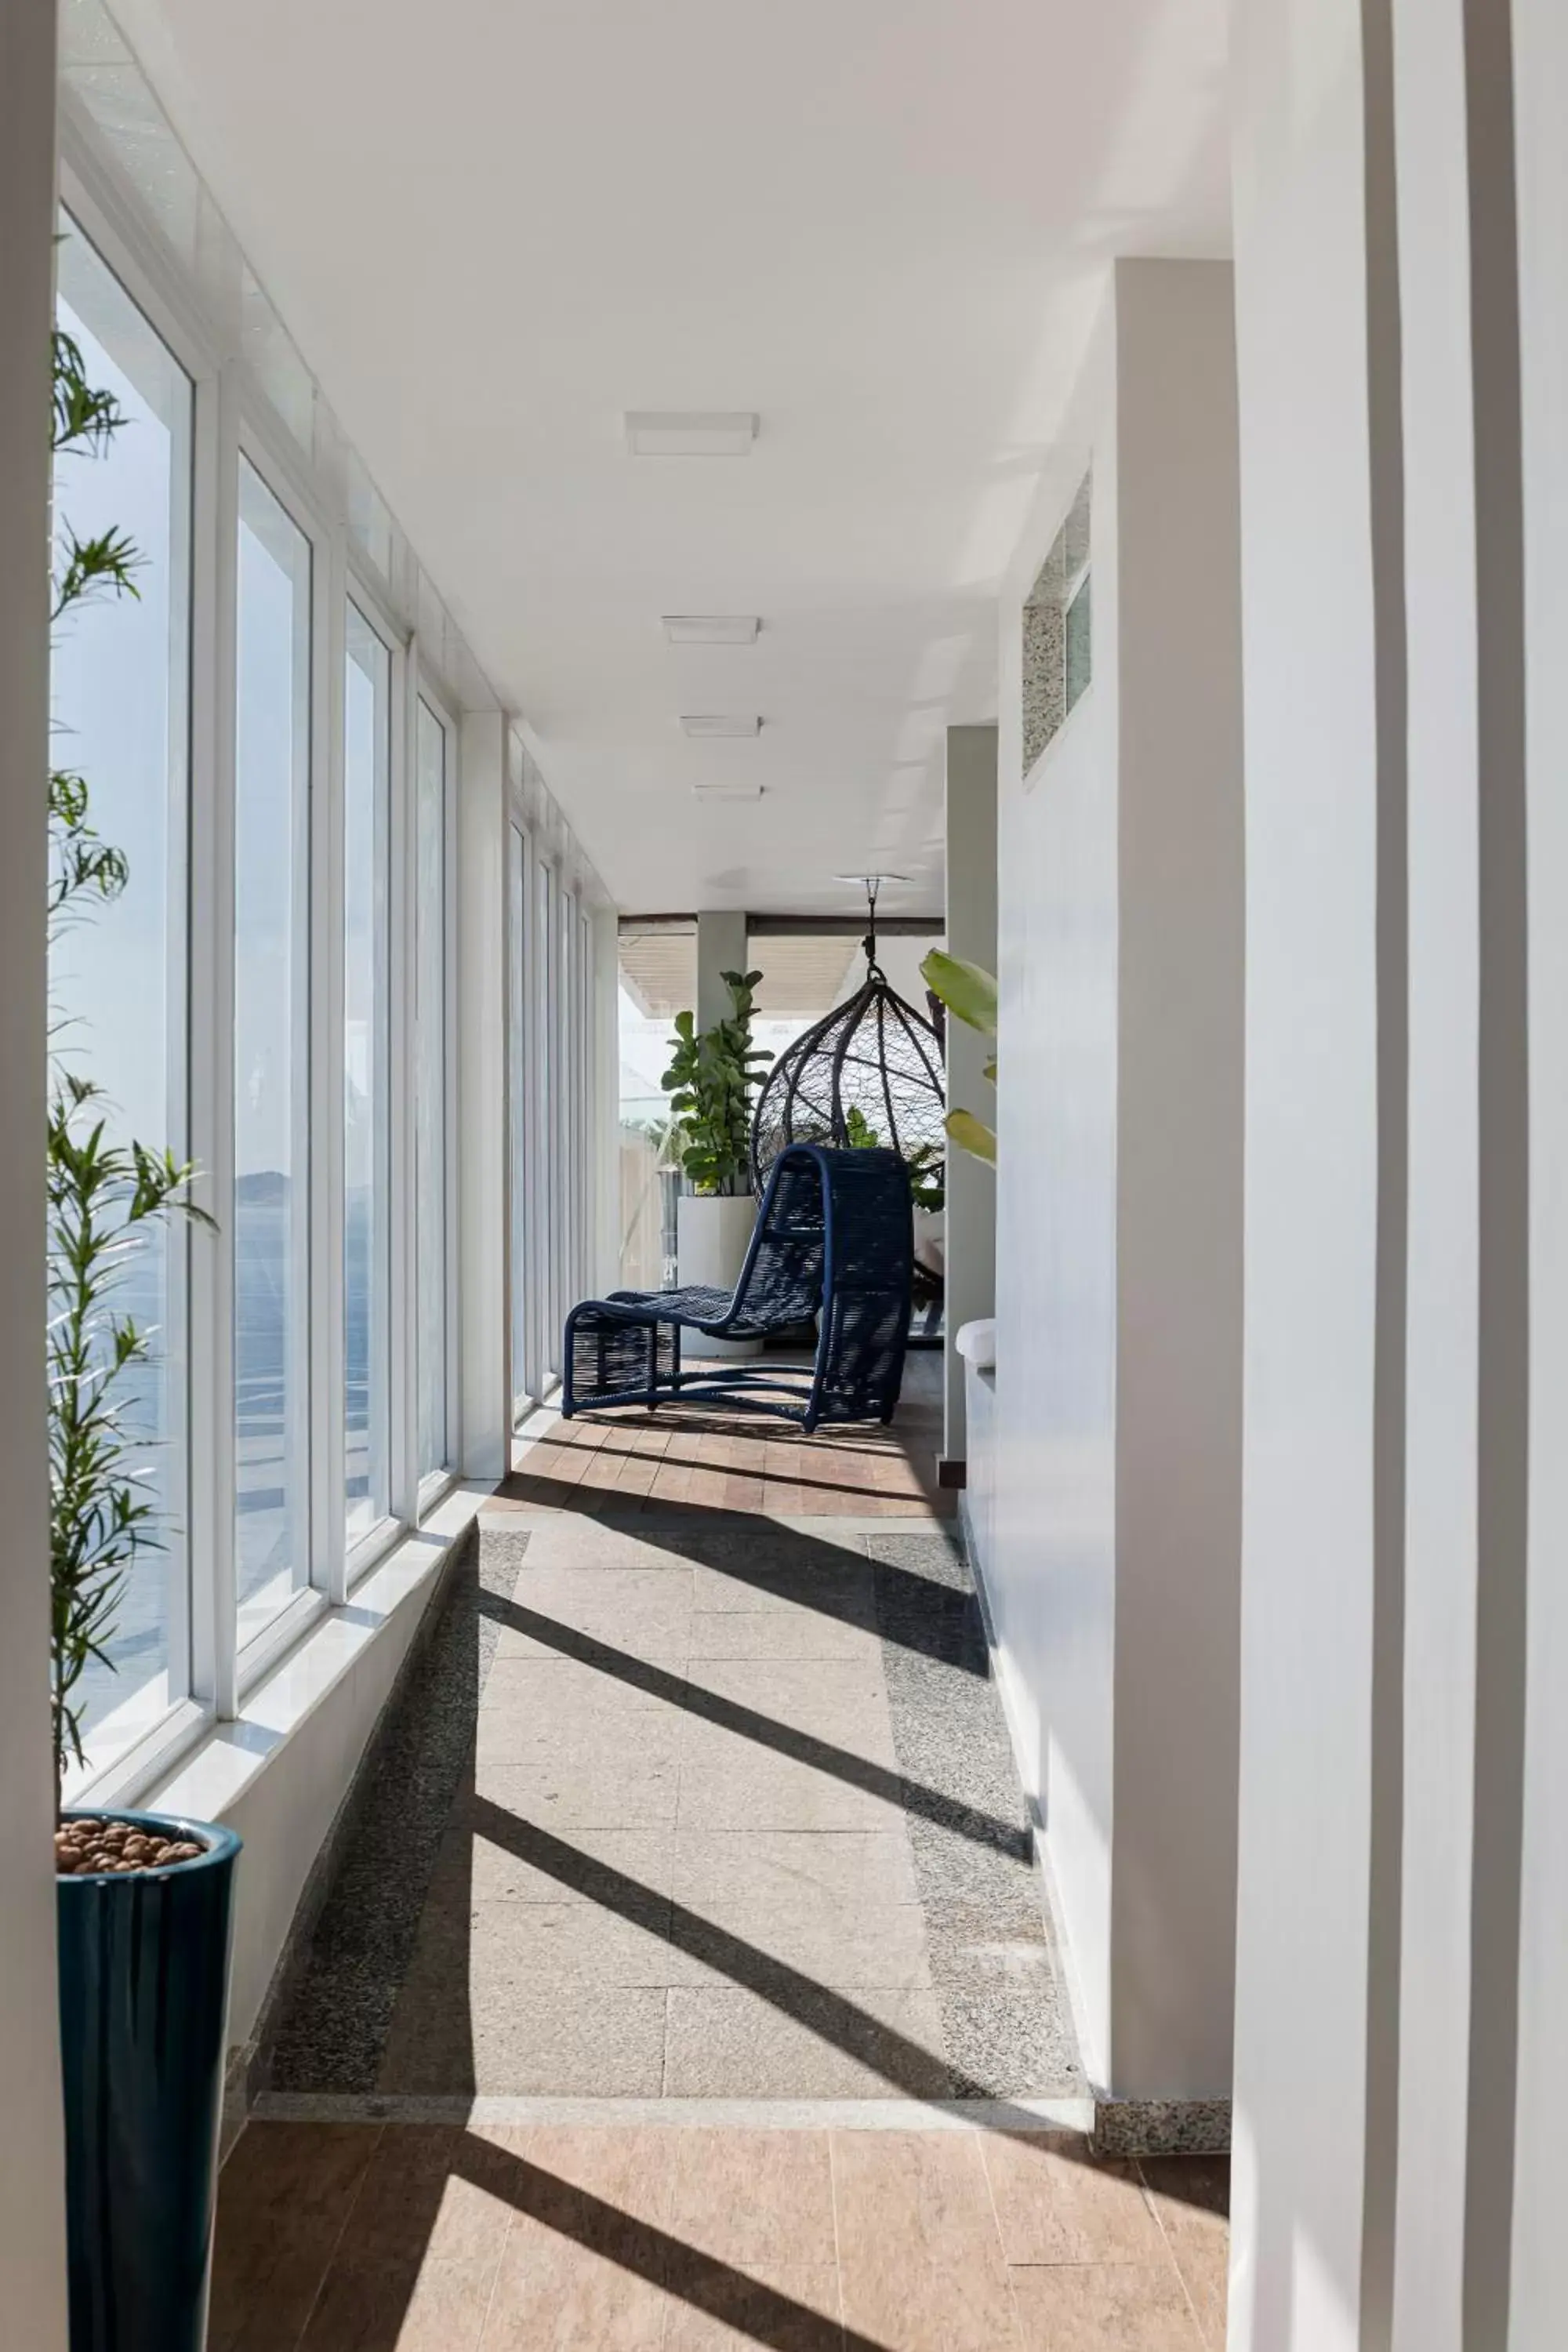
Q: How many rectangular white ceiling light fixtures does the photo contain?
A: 4